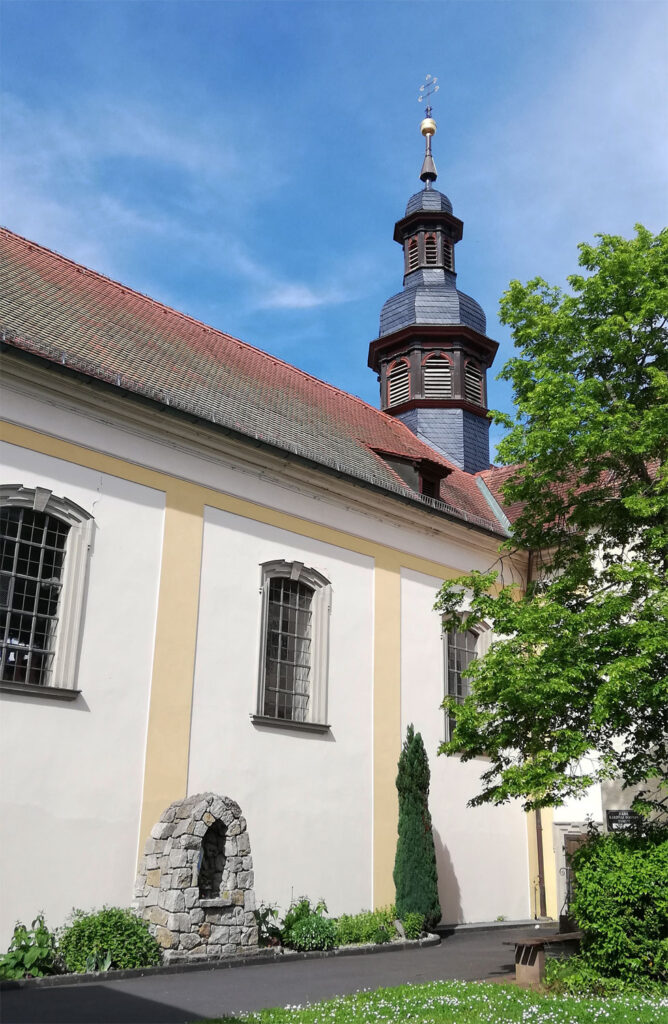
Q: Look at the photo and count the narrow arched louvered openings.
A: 6